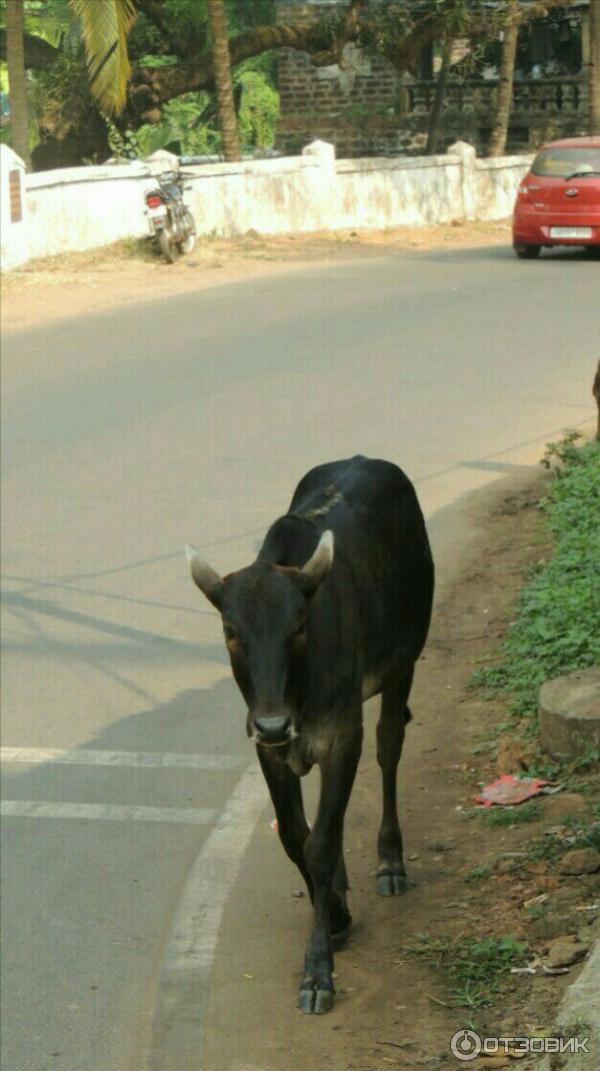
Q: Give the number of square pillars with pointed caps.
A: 4